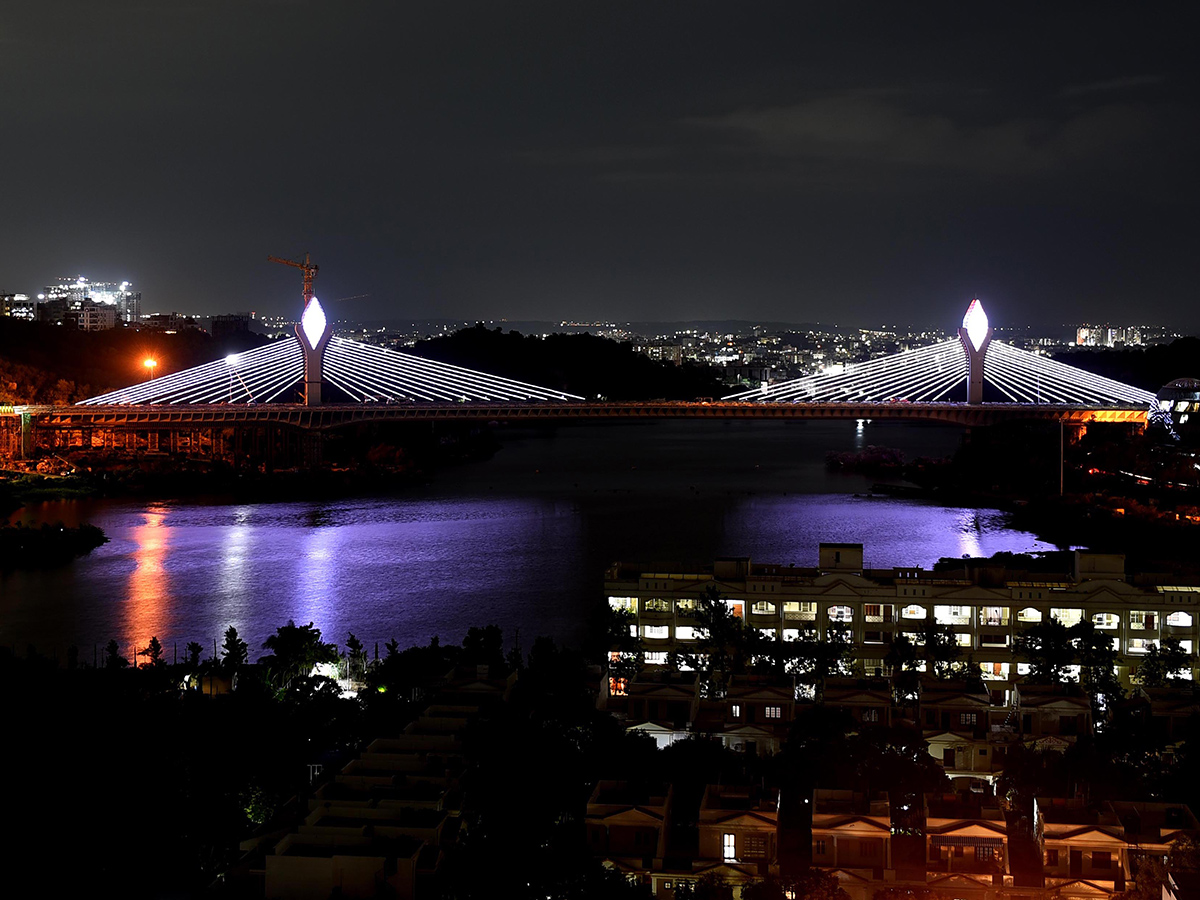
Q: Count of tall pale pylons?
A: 2